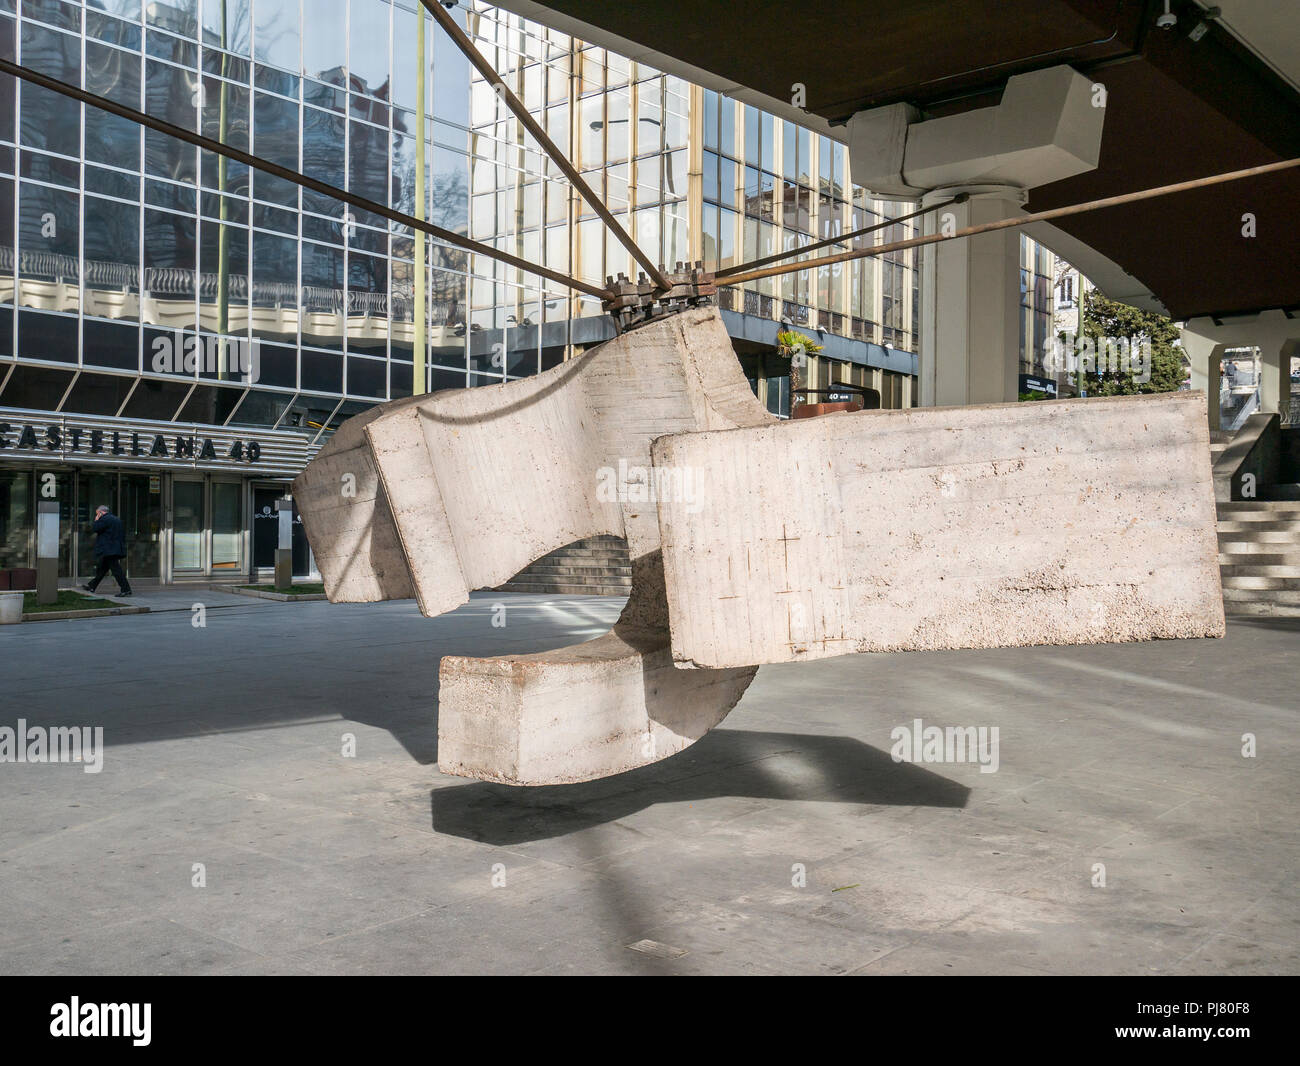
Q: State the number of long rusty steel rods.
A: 4